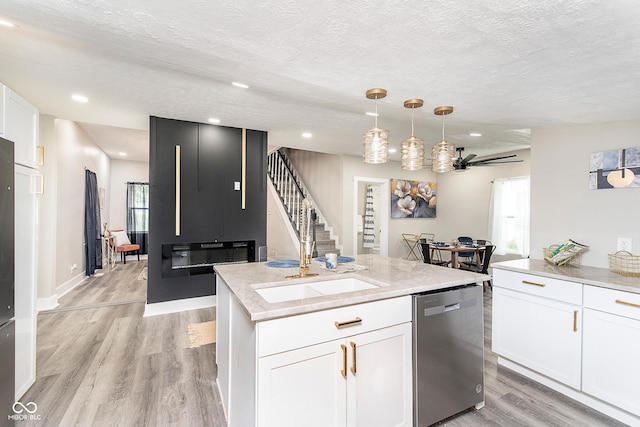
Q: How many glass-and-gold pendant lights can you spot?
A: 3